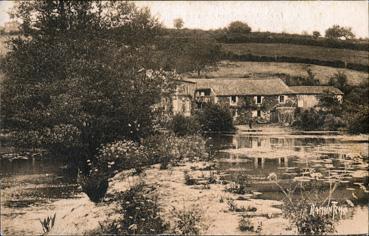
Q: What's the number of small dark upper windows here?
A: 3